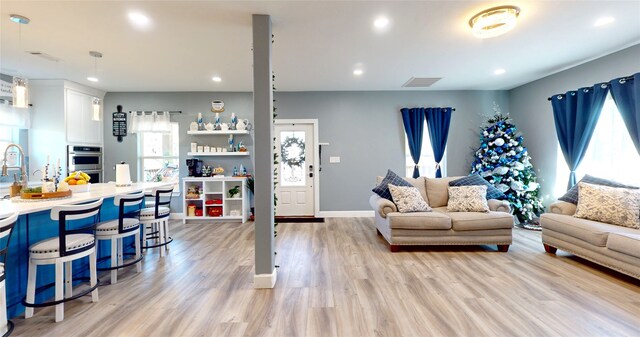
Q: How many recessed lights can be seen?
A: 7